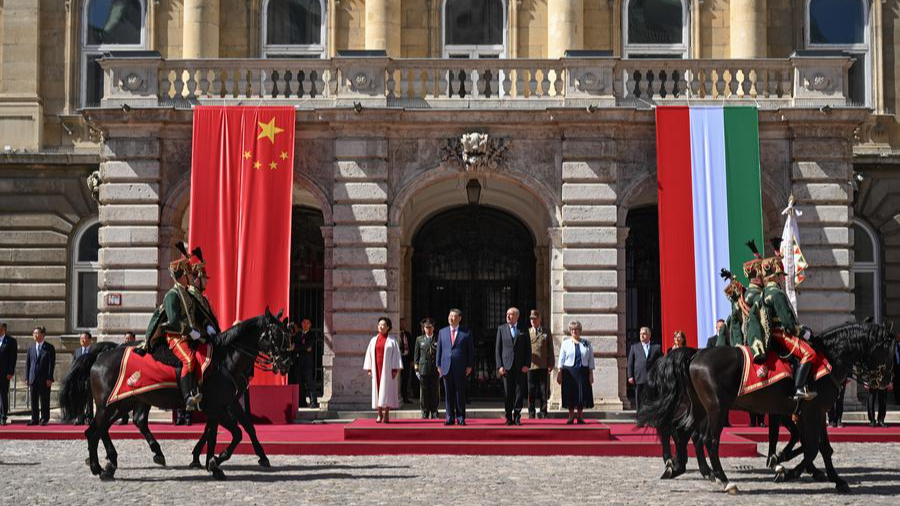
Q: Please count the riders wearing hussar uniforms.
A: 5